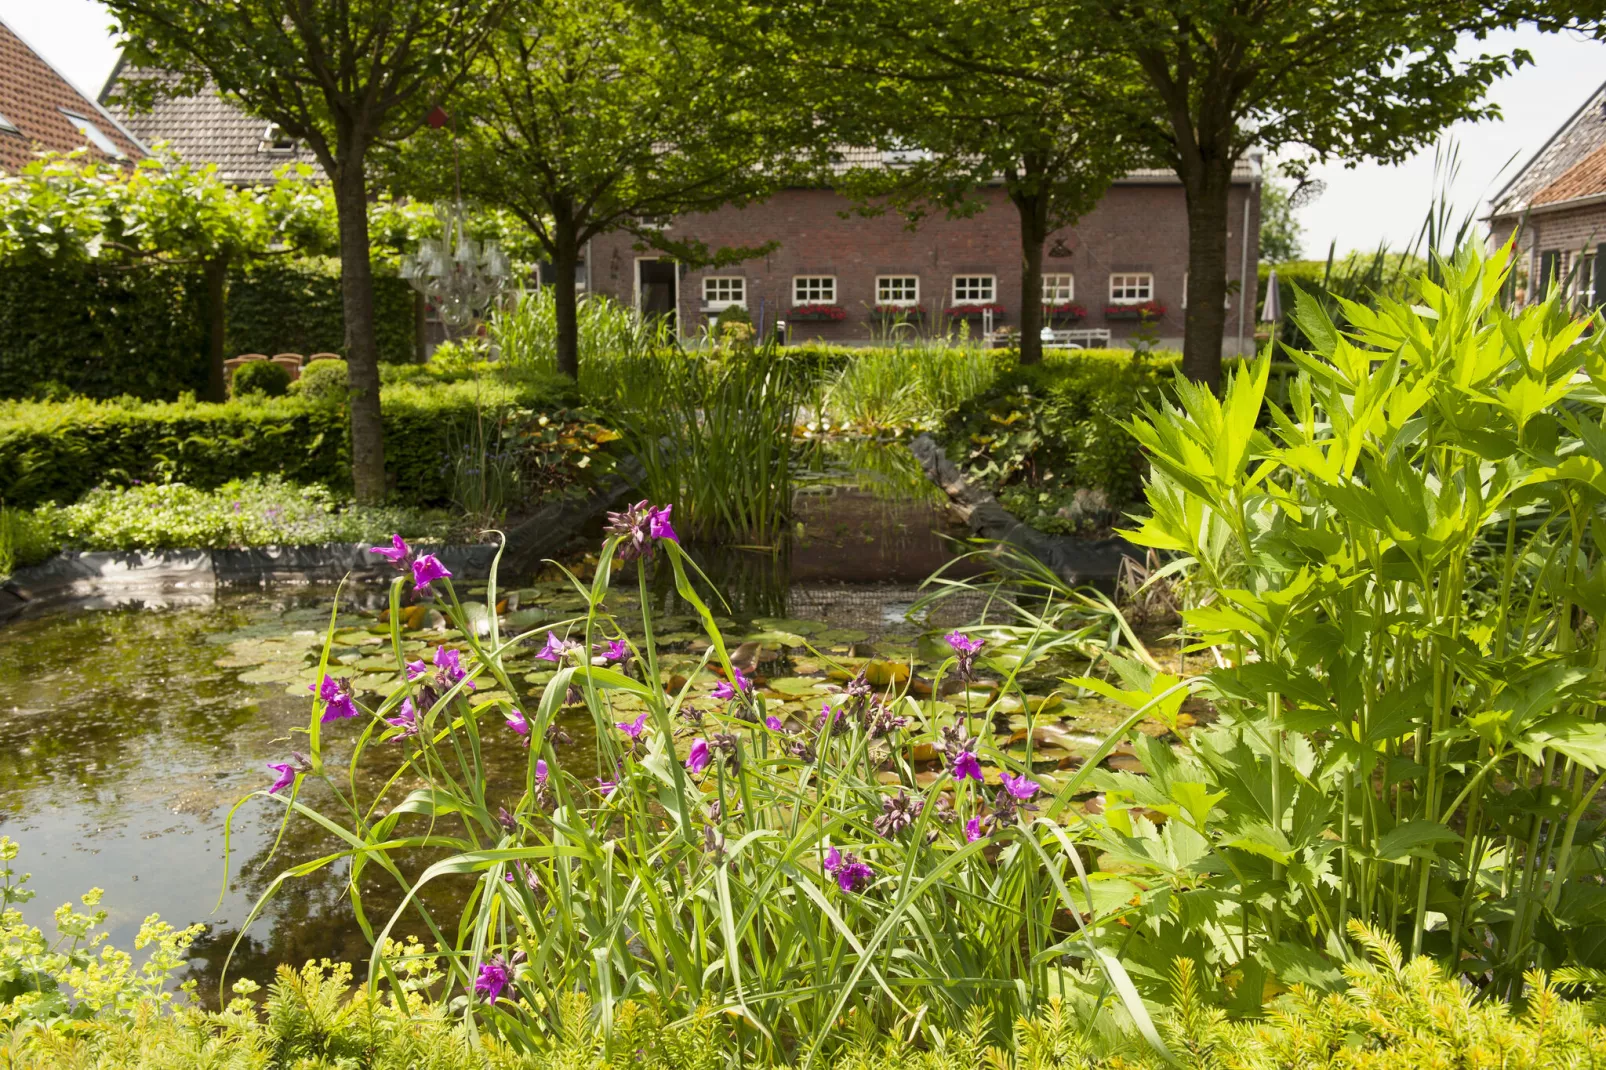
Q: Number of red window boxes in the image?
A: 5